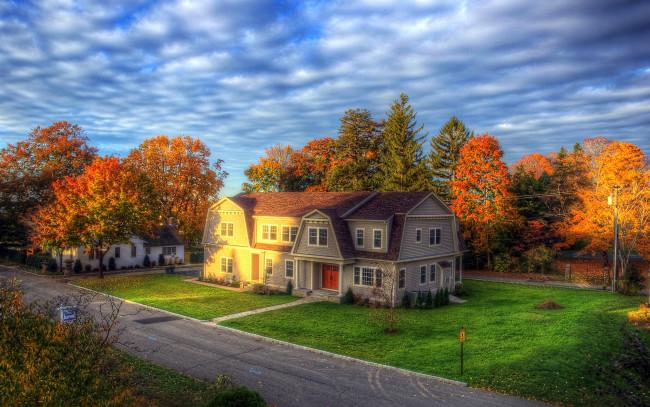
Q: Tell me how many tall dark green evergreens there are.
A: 3